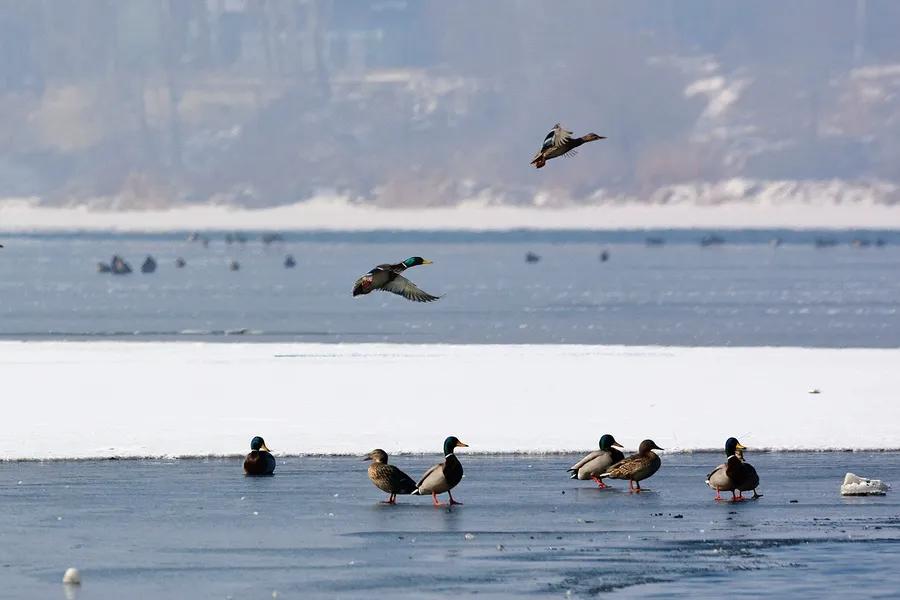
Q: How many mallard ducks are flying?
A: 2